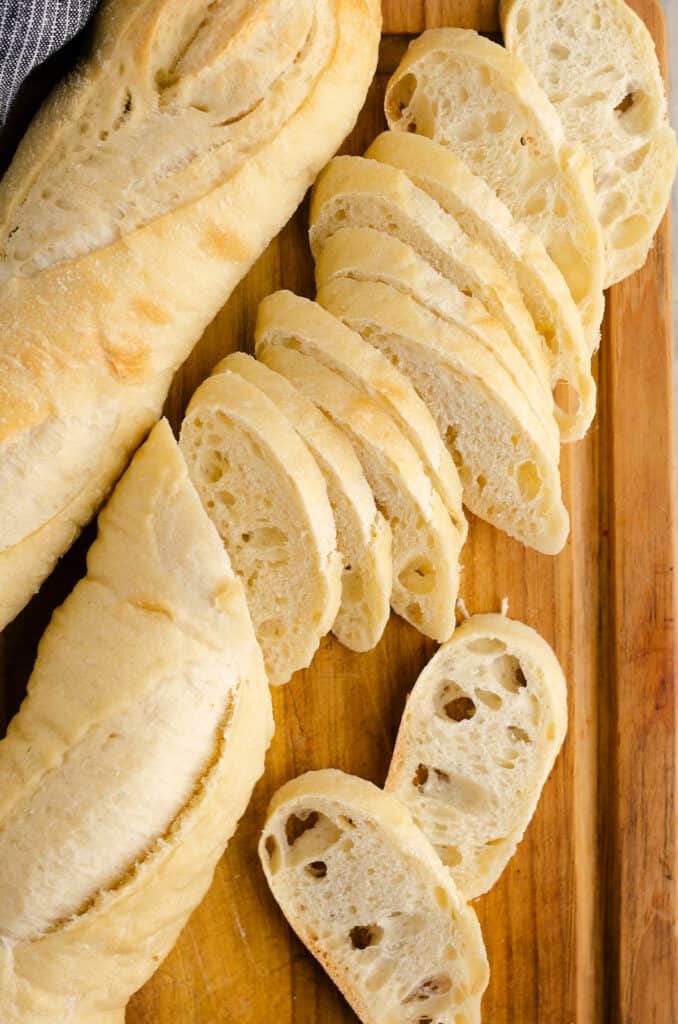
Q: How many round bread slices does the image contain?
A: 12